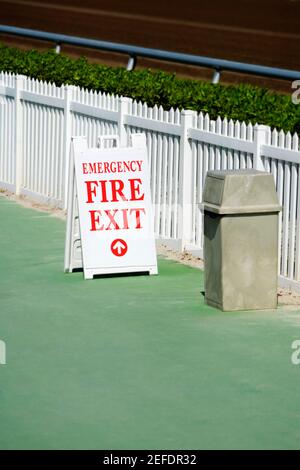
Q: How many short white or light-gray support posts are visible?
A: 3